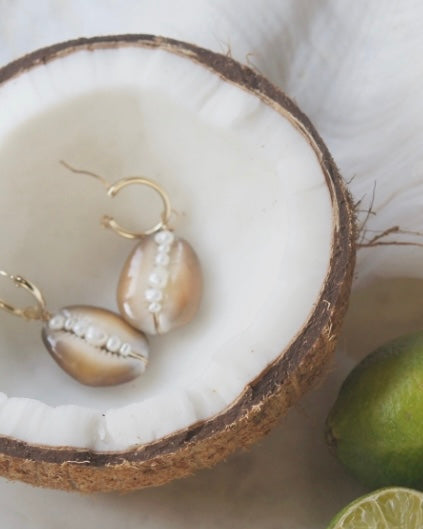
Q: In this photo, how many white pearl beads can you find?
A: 12